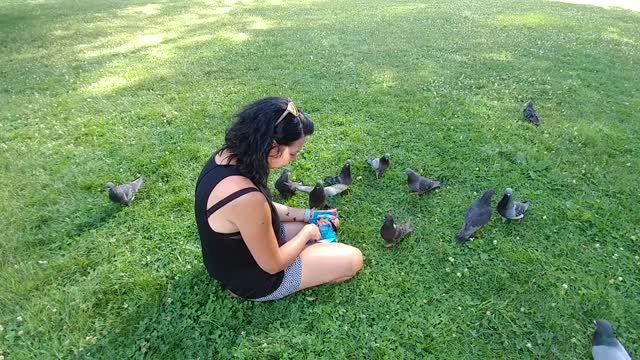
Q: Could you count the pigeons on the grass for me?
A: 11